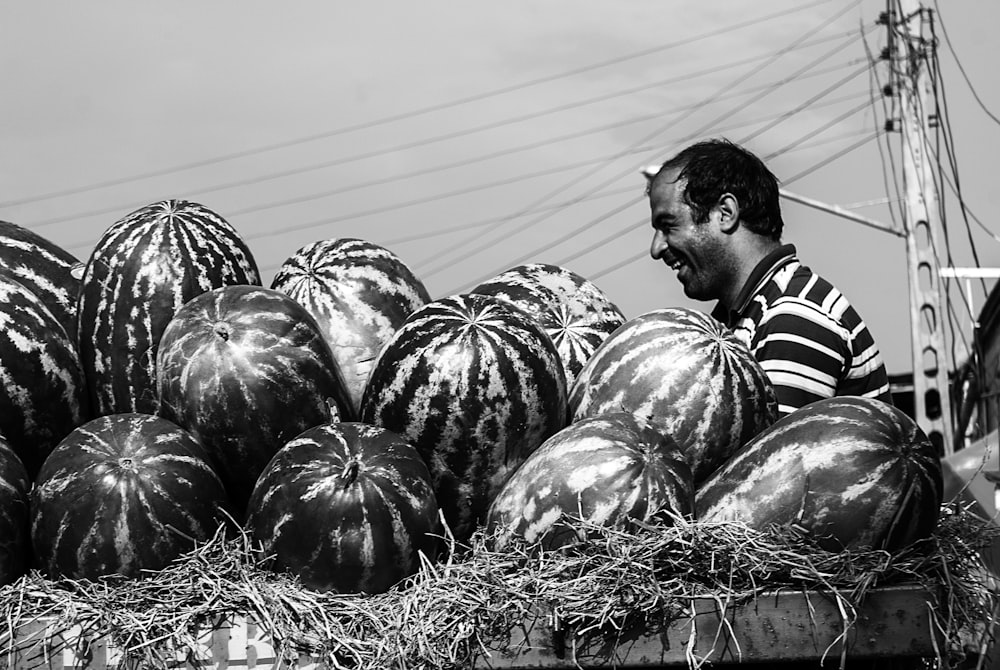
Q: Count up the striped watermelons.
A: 13